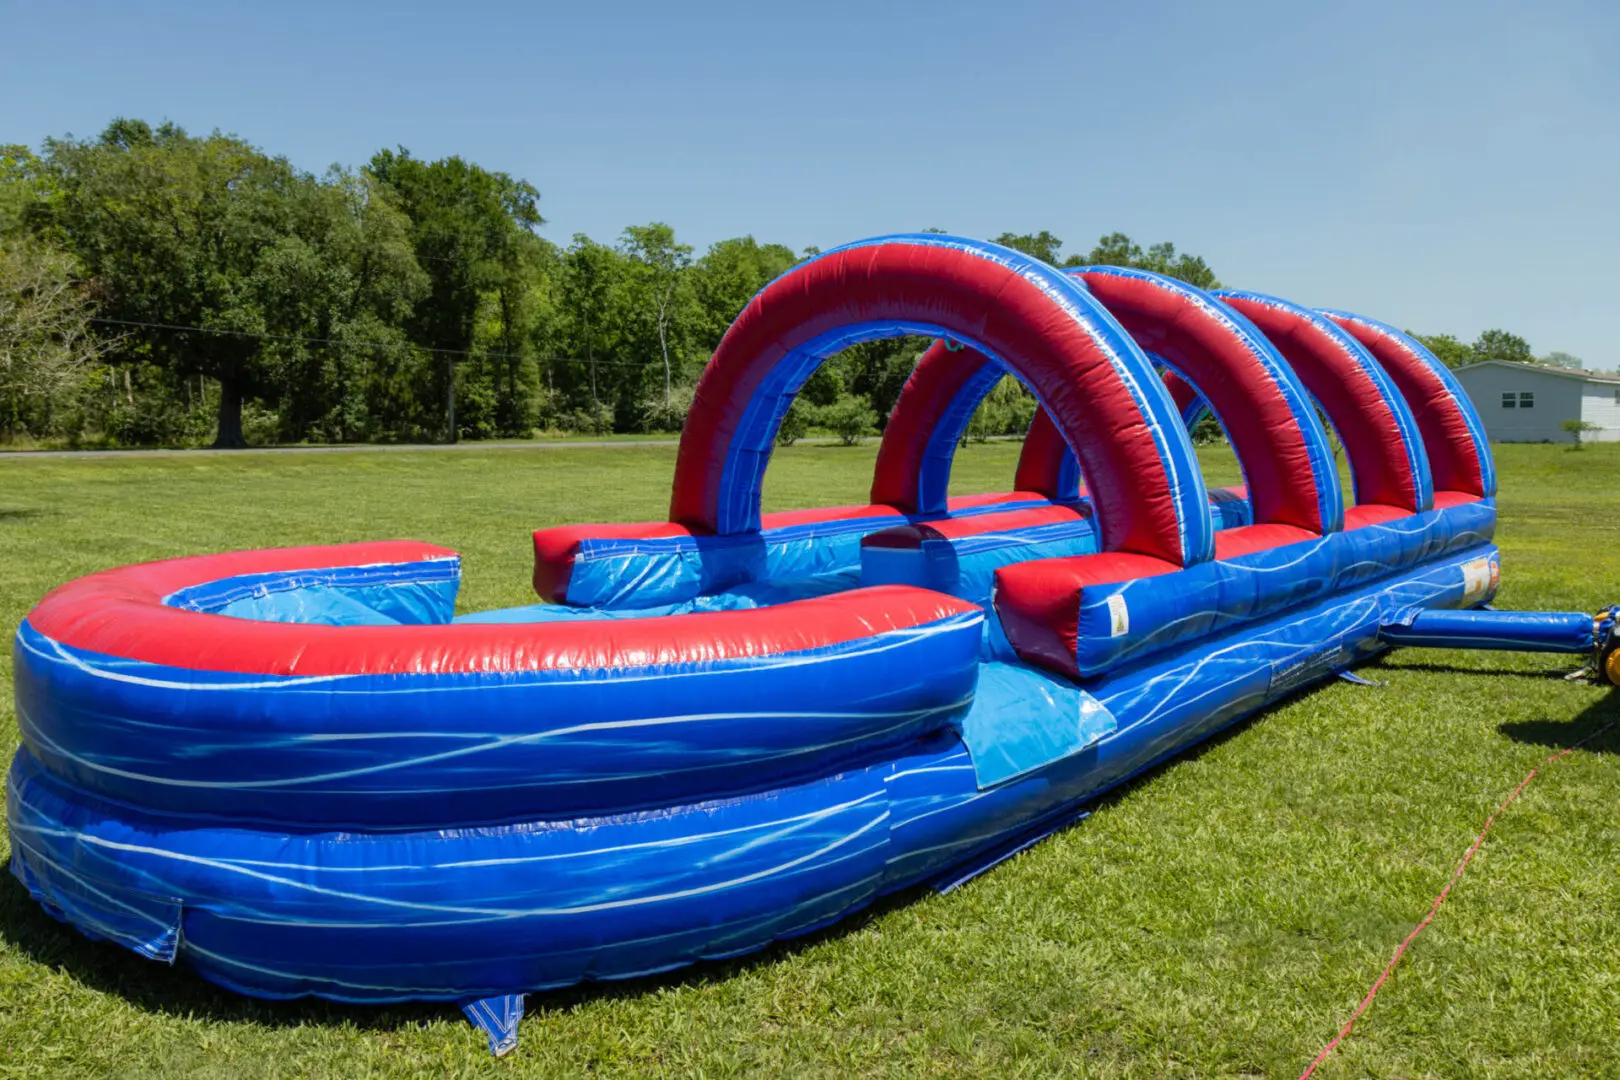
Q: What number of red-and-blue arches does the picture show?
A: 4